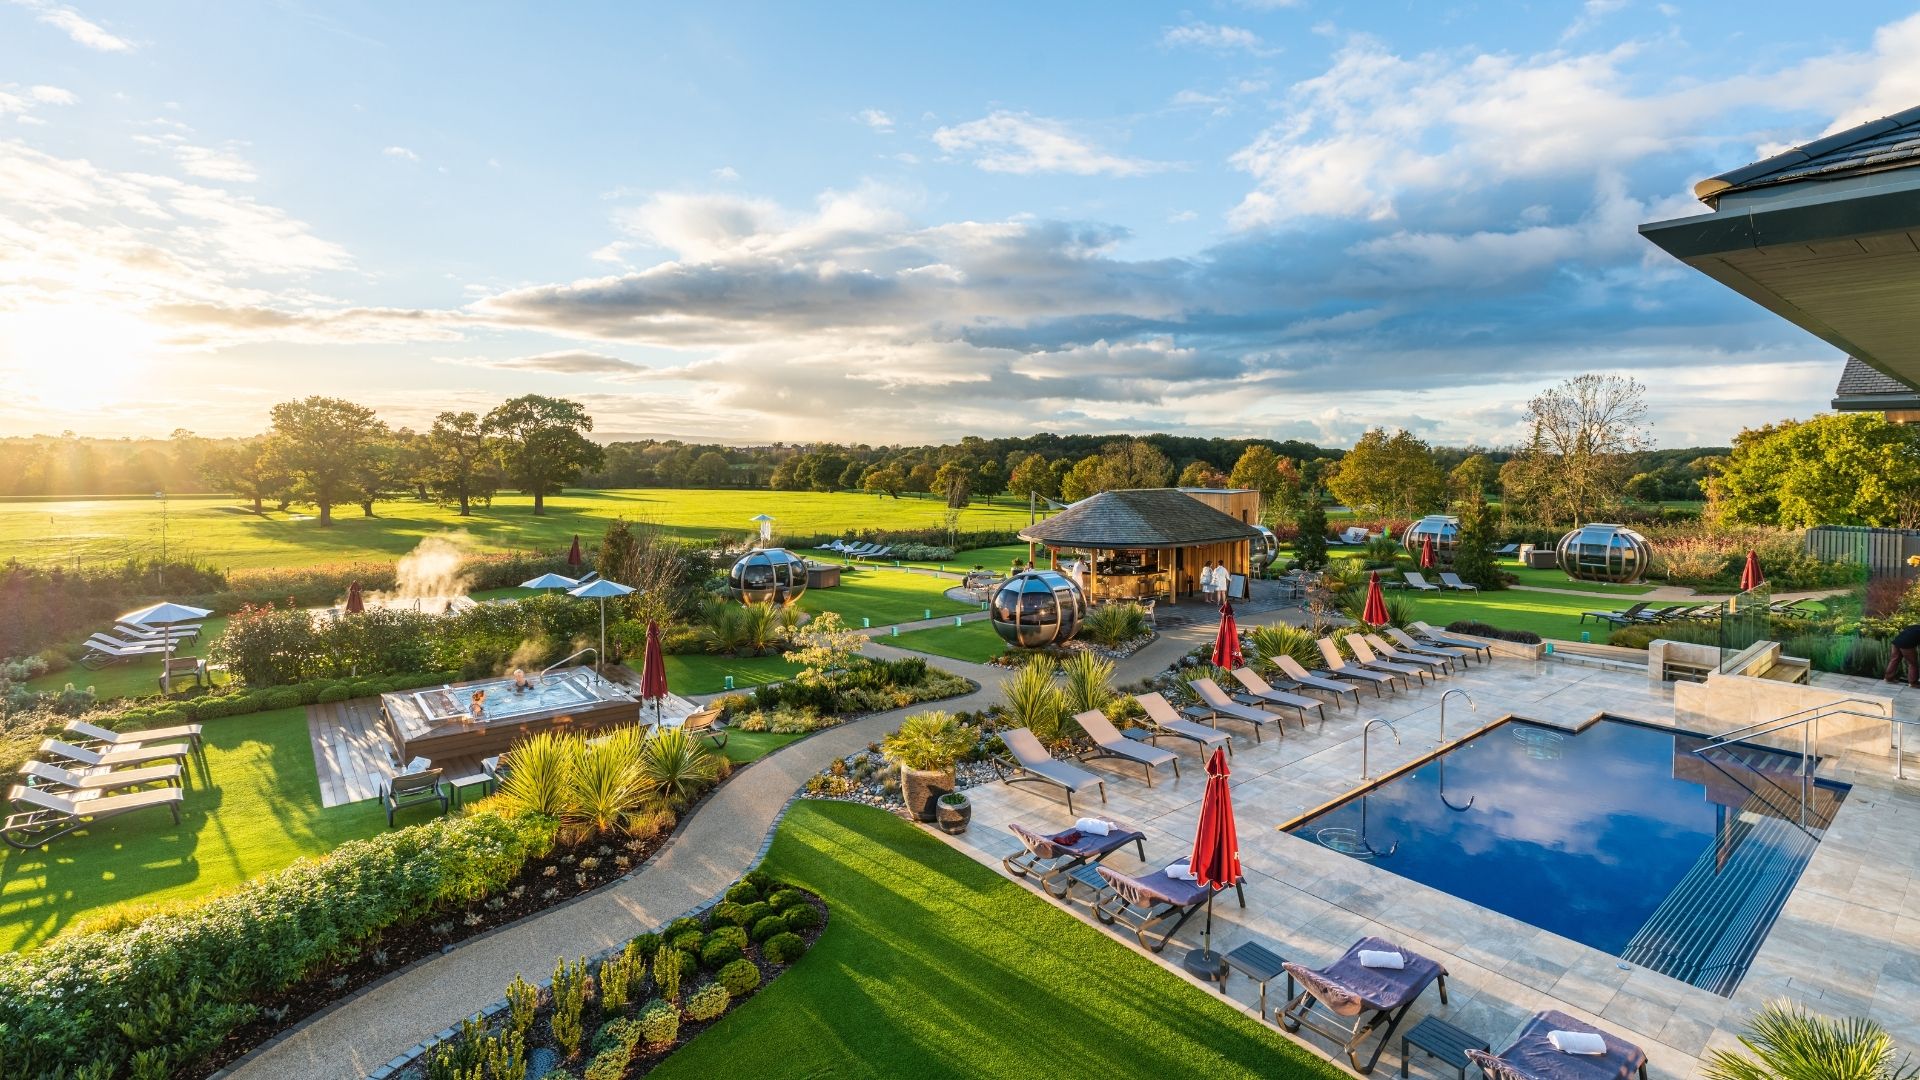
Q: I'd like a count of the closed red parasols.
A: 8